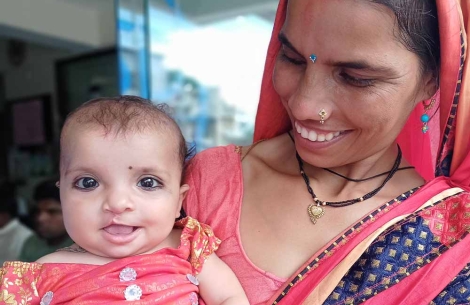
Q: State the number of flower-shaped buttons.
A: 5